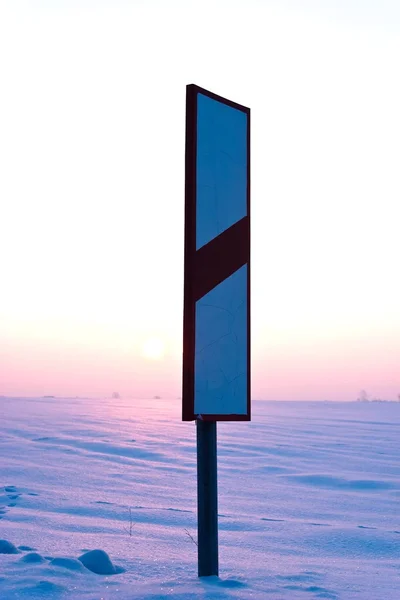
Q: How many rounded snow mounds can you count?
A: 4